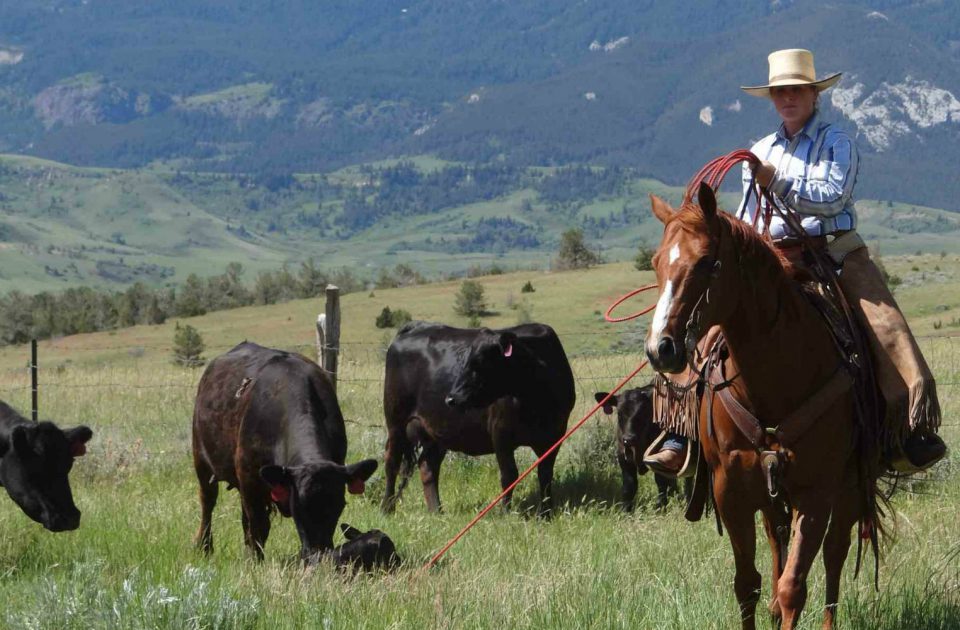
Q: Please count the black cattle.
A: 5